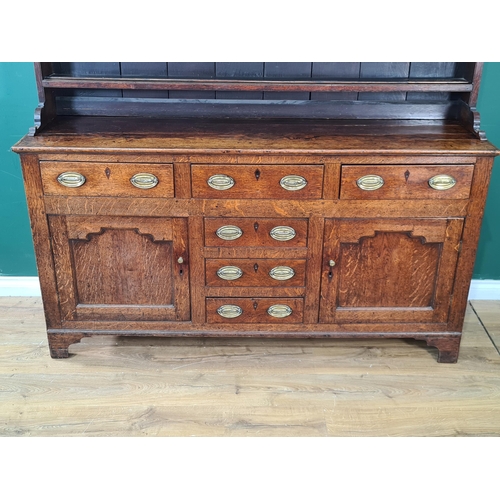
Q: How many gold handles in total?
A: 12